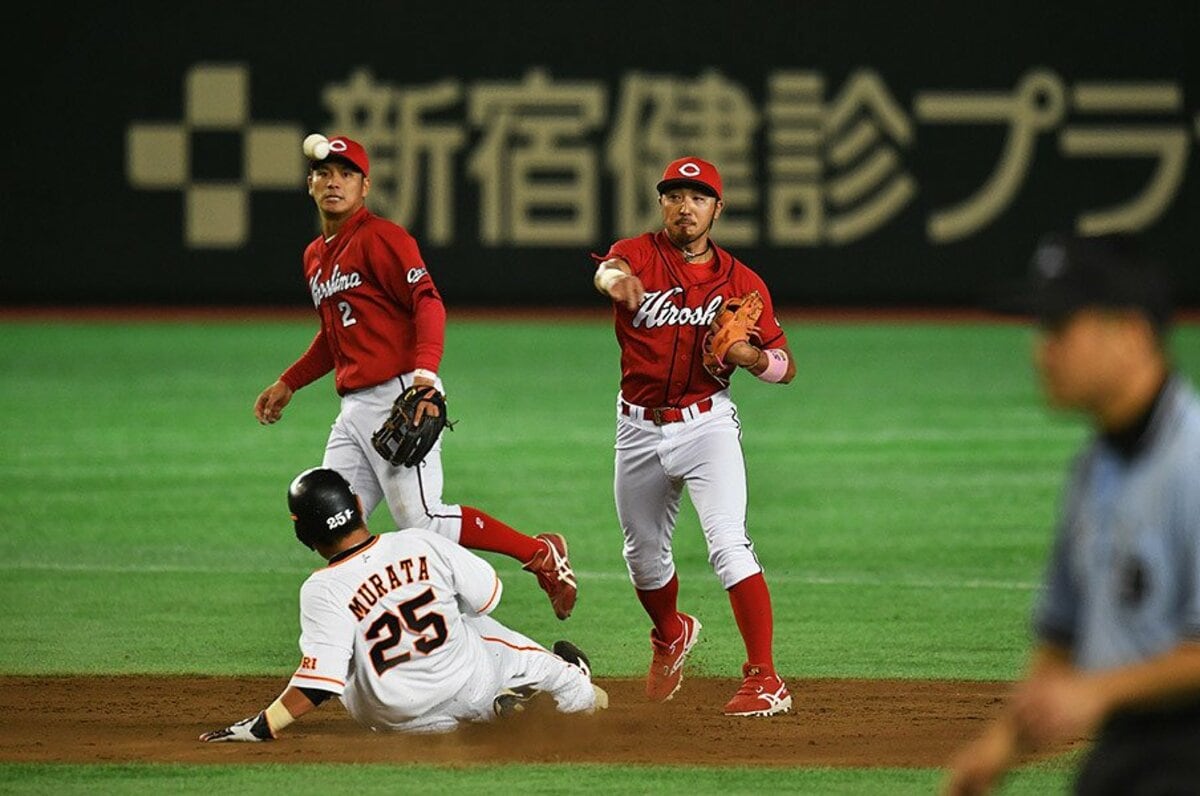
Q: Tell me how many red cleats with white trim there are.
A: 3